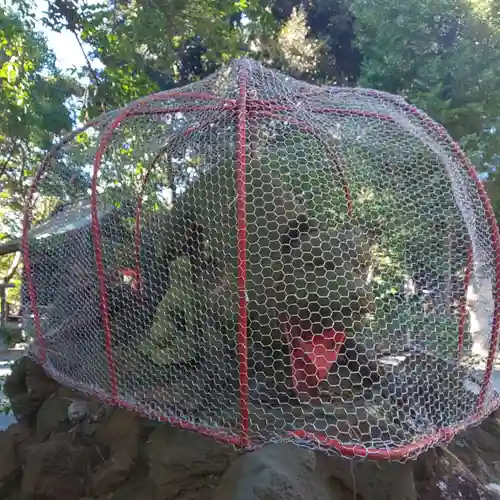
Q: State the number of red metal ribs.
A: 7